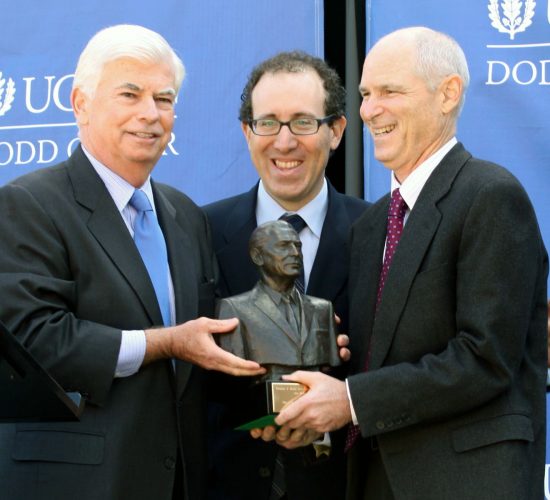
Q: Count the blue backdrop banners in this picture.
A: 2